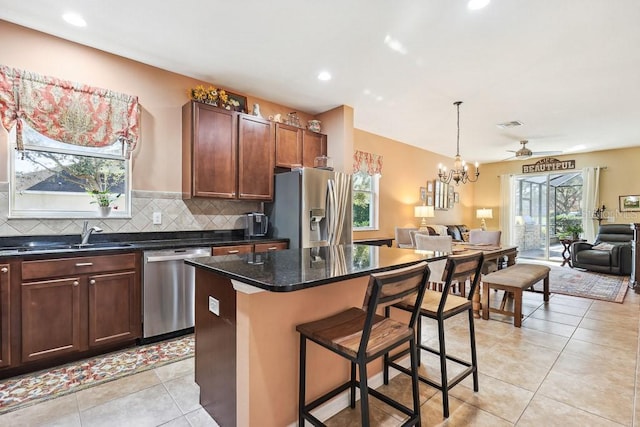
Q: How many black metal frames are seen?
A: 2